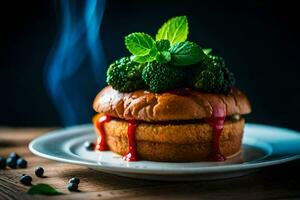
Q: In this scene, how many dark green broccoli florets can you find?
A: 3